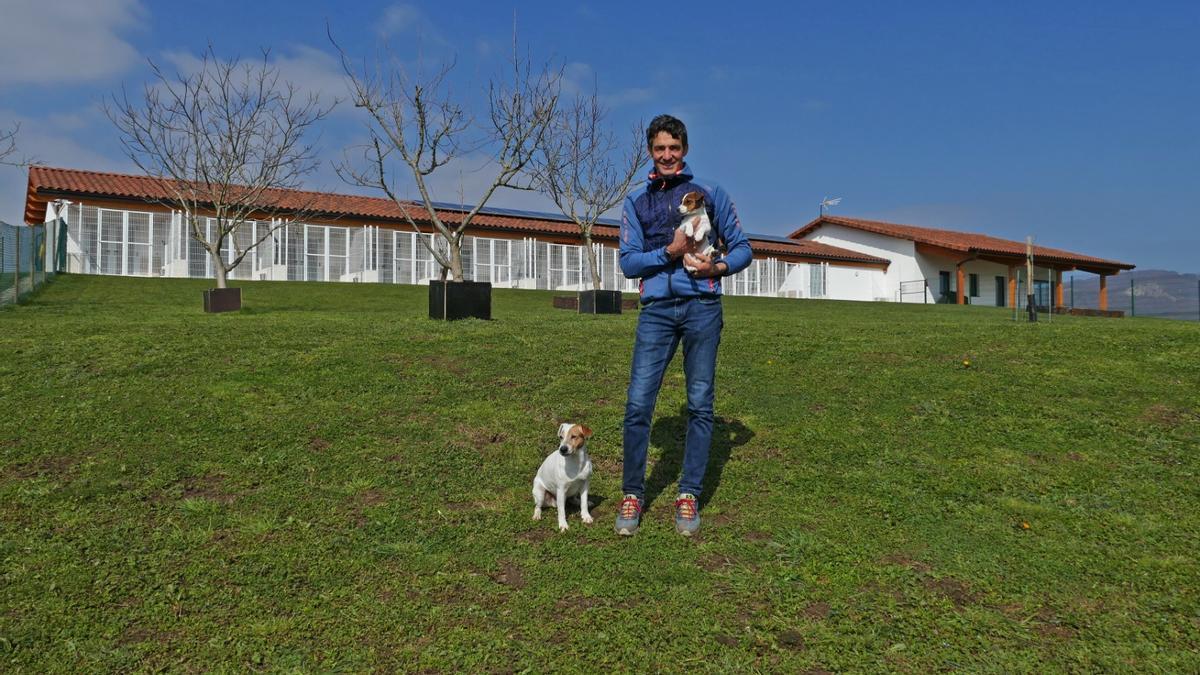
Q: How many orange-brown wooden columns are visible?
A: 4